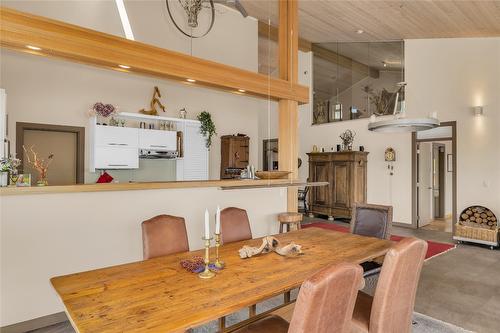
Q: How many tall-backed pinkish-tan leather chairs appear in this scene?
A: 4